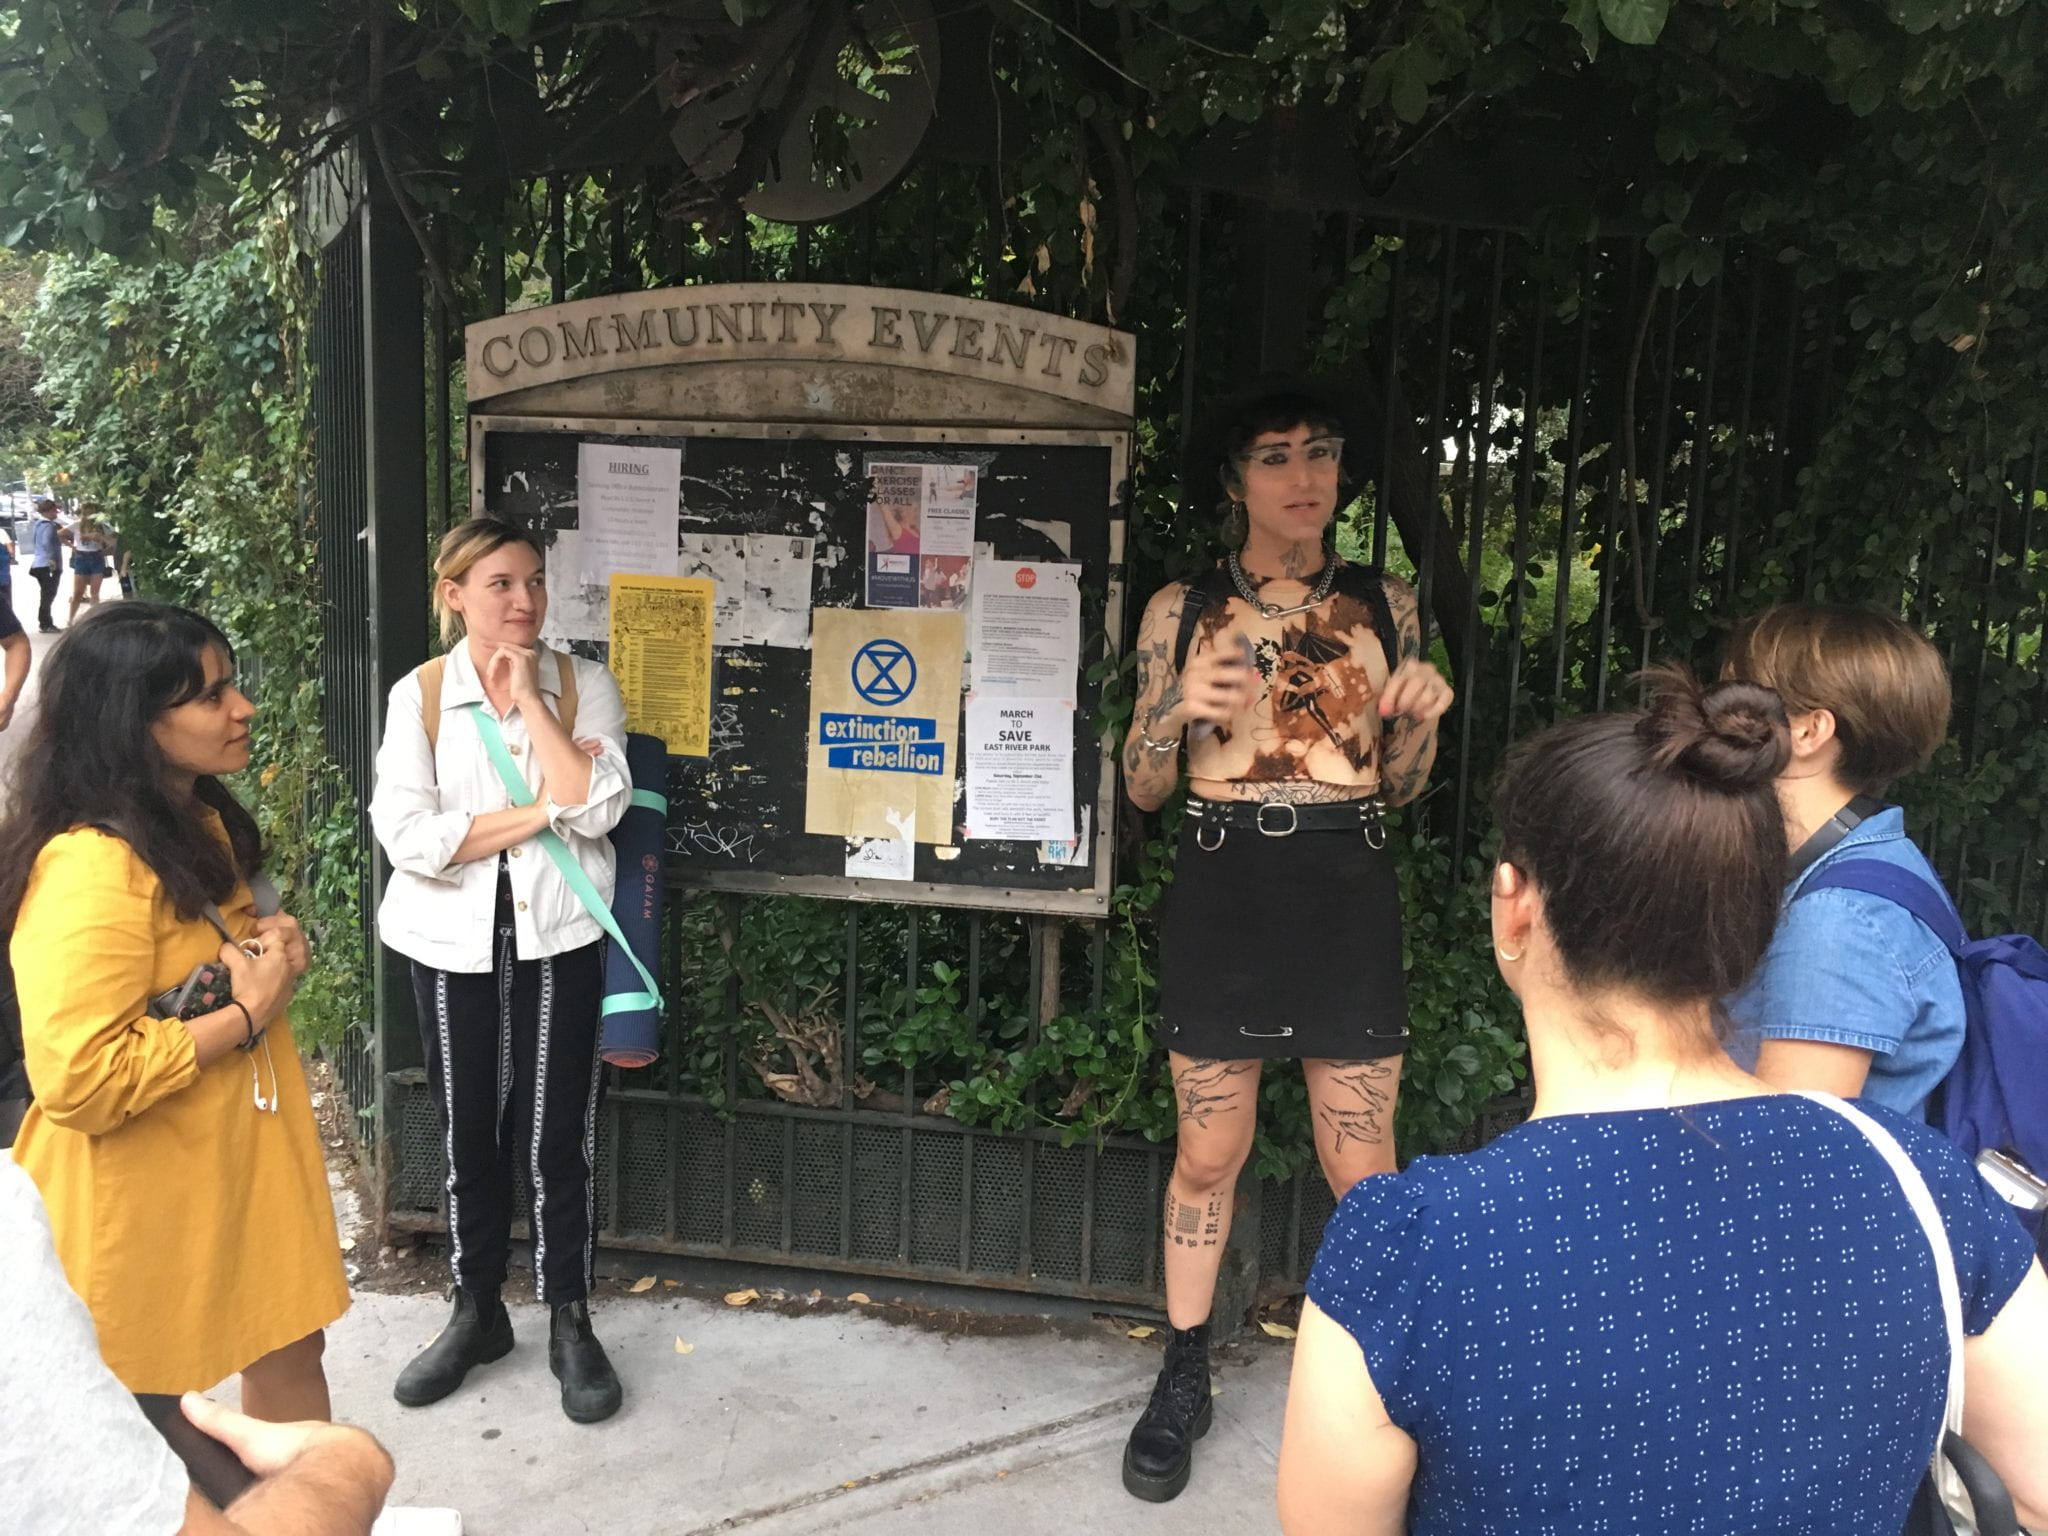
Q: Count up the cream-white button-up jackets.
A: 1